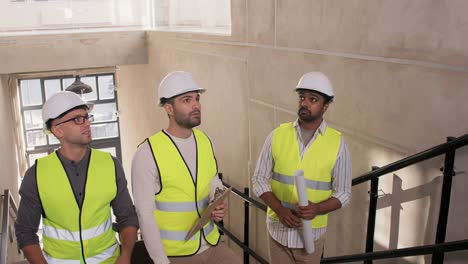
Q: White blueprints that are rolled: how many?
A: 1